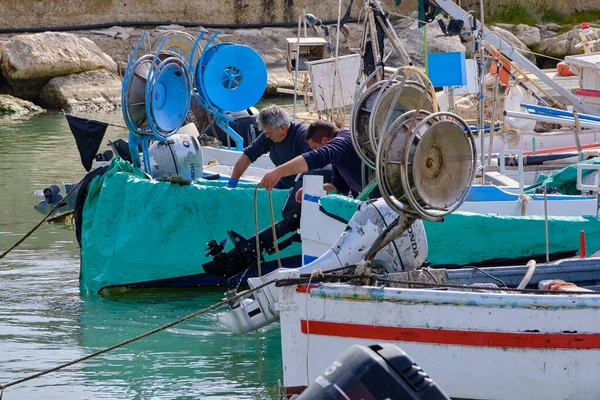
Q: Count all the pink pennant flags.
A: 0